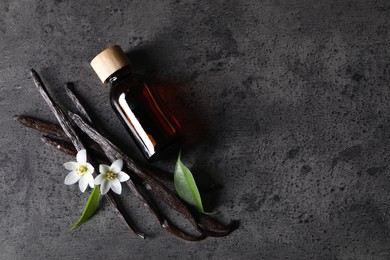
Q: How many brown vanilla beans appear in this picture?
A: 5